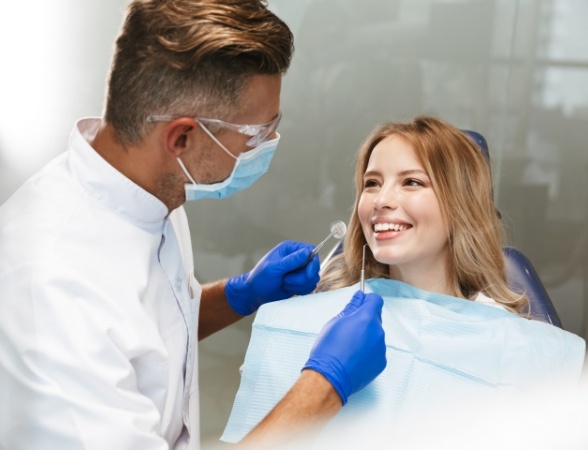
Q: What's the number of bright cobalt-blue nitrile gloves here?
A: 2